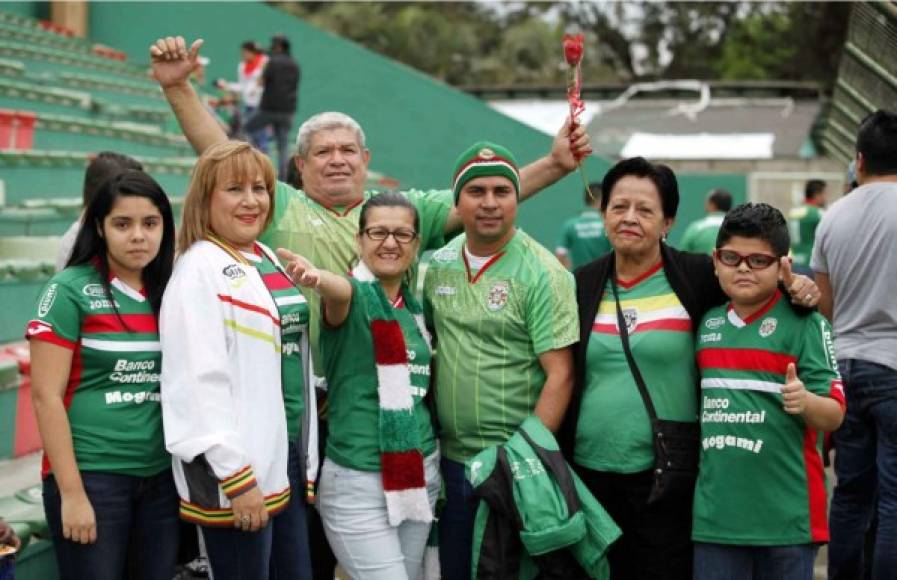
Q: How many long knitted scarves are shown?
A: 1